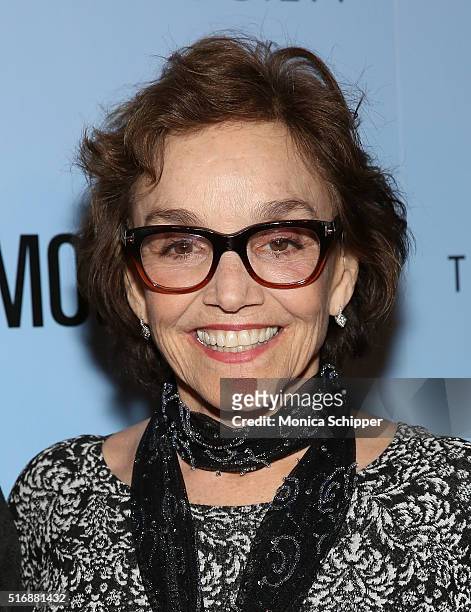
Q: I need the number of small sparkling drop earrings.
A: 2